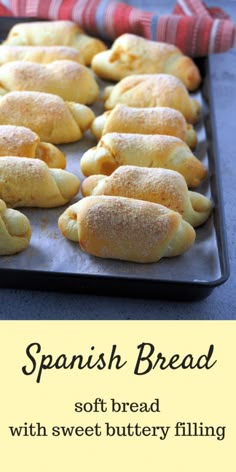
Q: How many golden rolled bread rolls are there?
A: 13